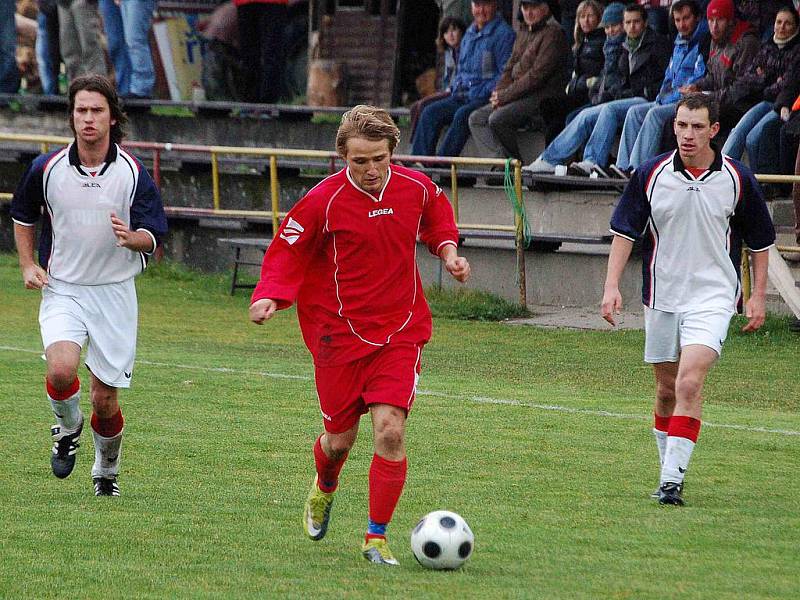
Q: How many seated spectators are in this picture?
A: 9